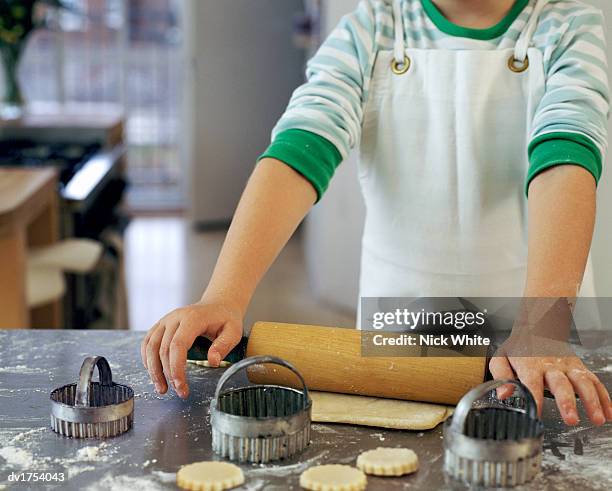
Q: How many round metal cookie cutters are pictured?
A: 3